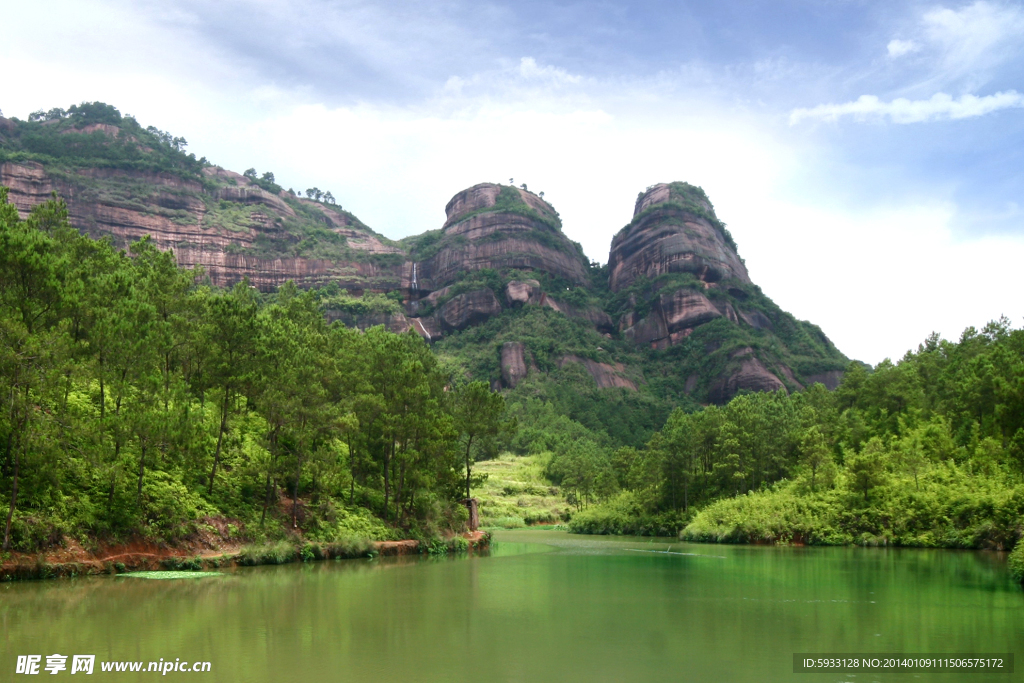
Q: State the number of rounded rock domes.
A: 2